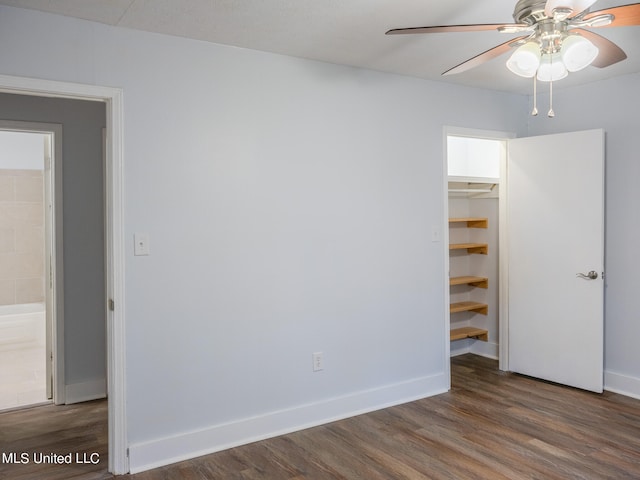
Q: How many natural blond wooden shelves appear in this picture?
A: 5